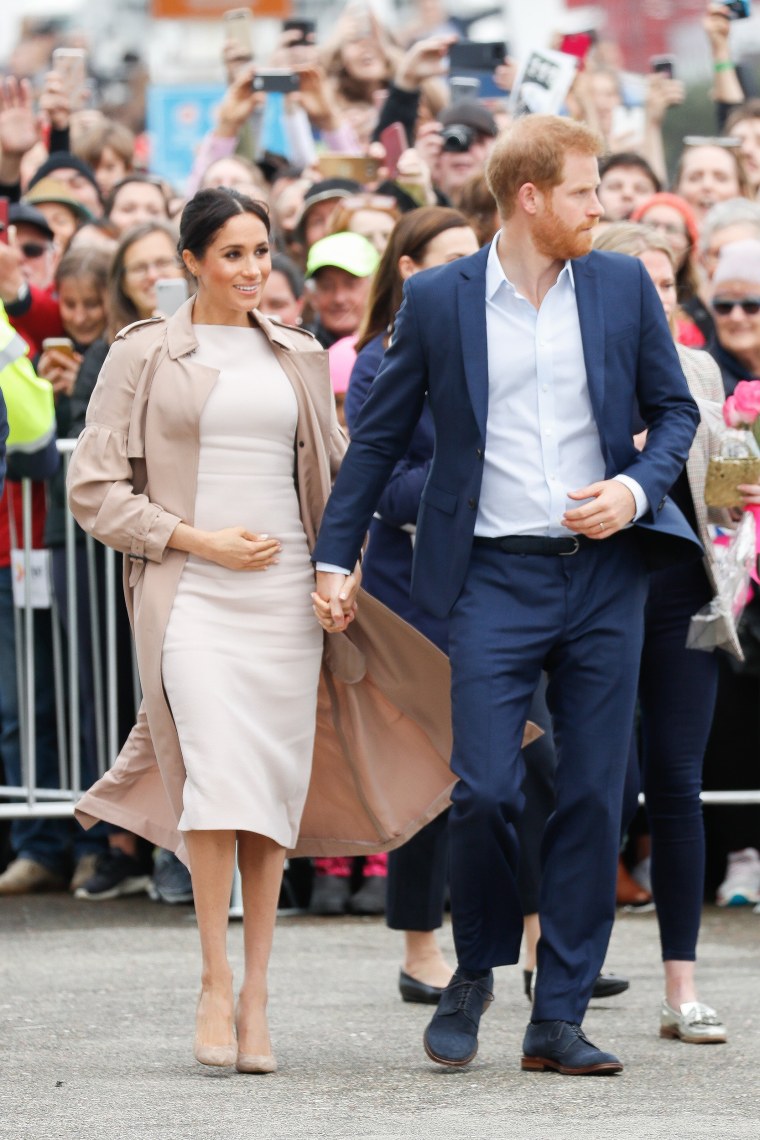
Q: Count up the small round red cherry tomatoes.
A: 0